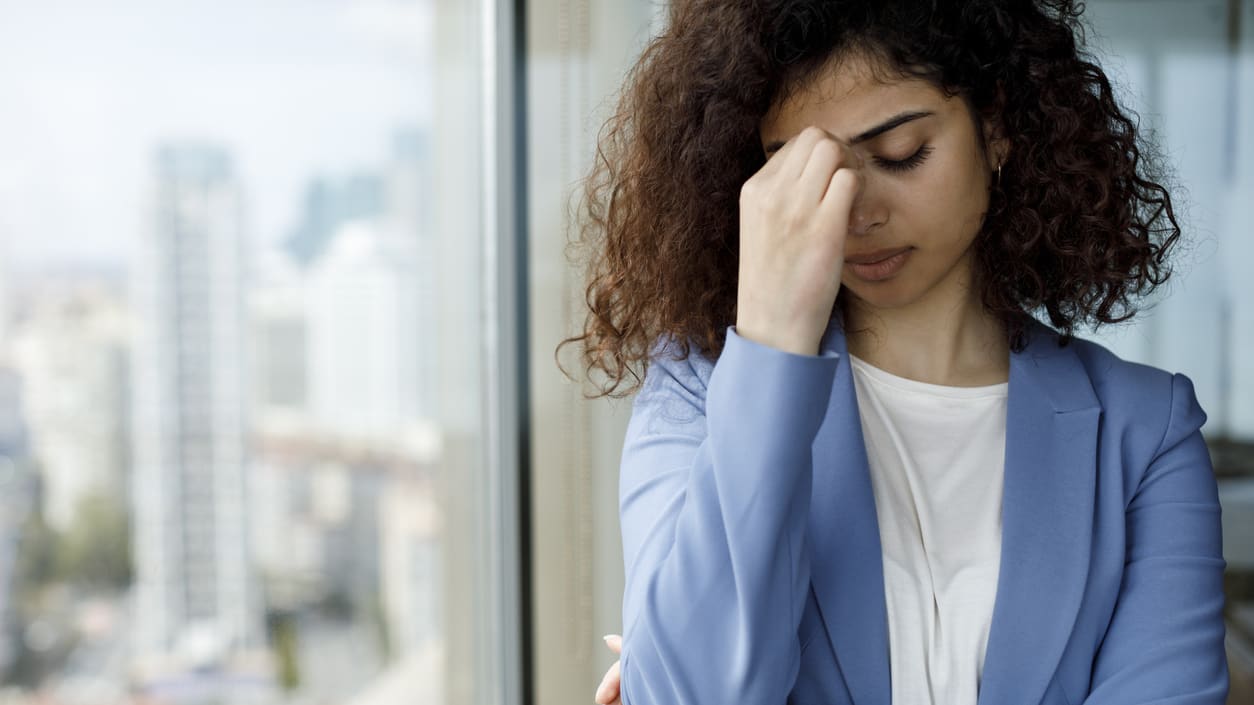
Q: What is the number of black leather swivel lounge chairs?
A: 0